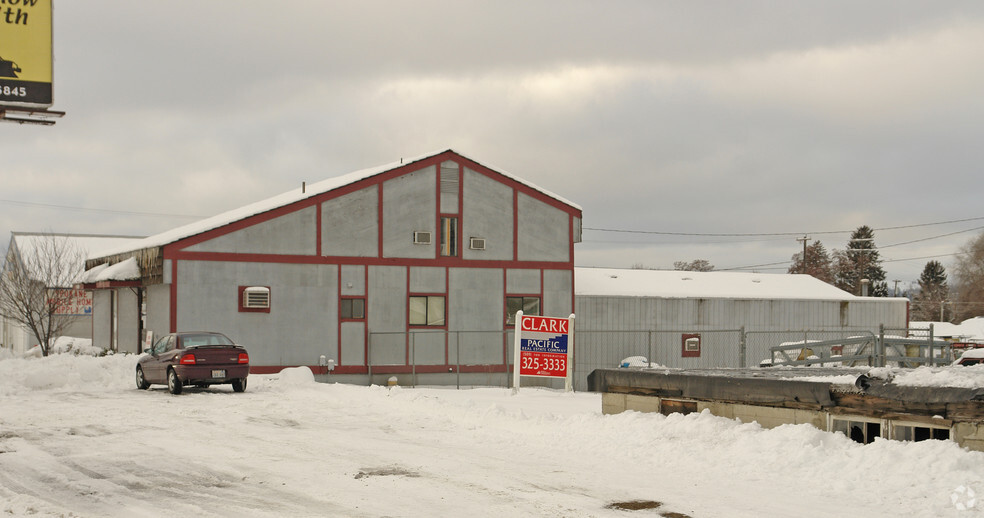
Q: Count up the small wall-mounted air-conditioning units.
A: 4